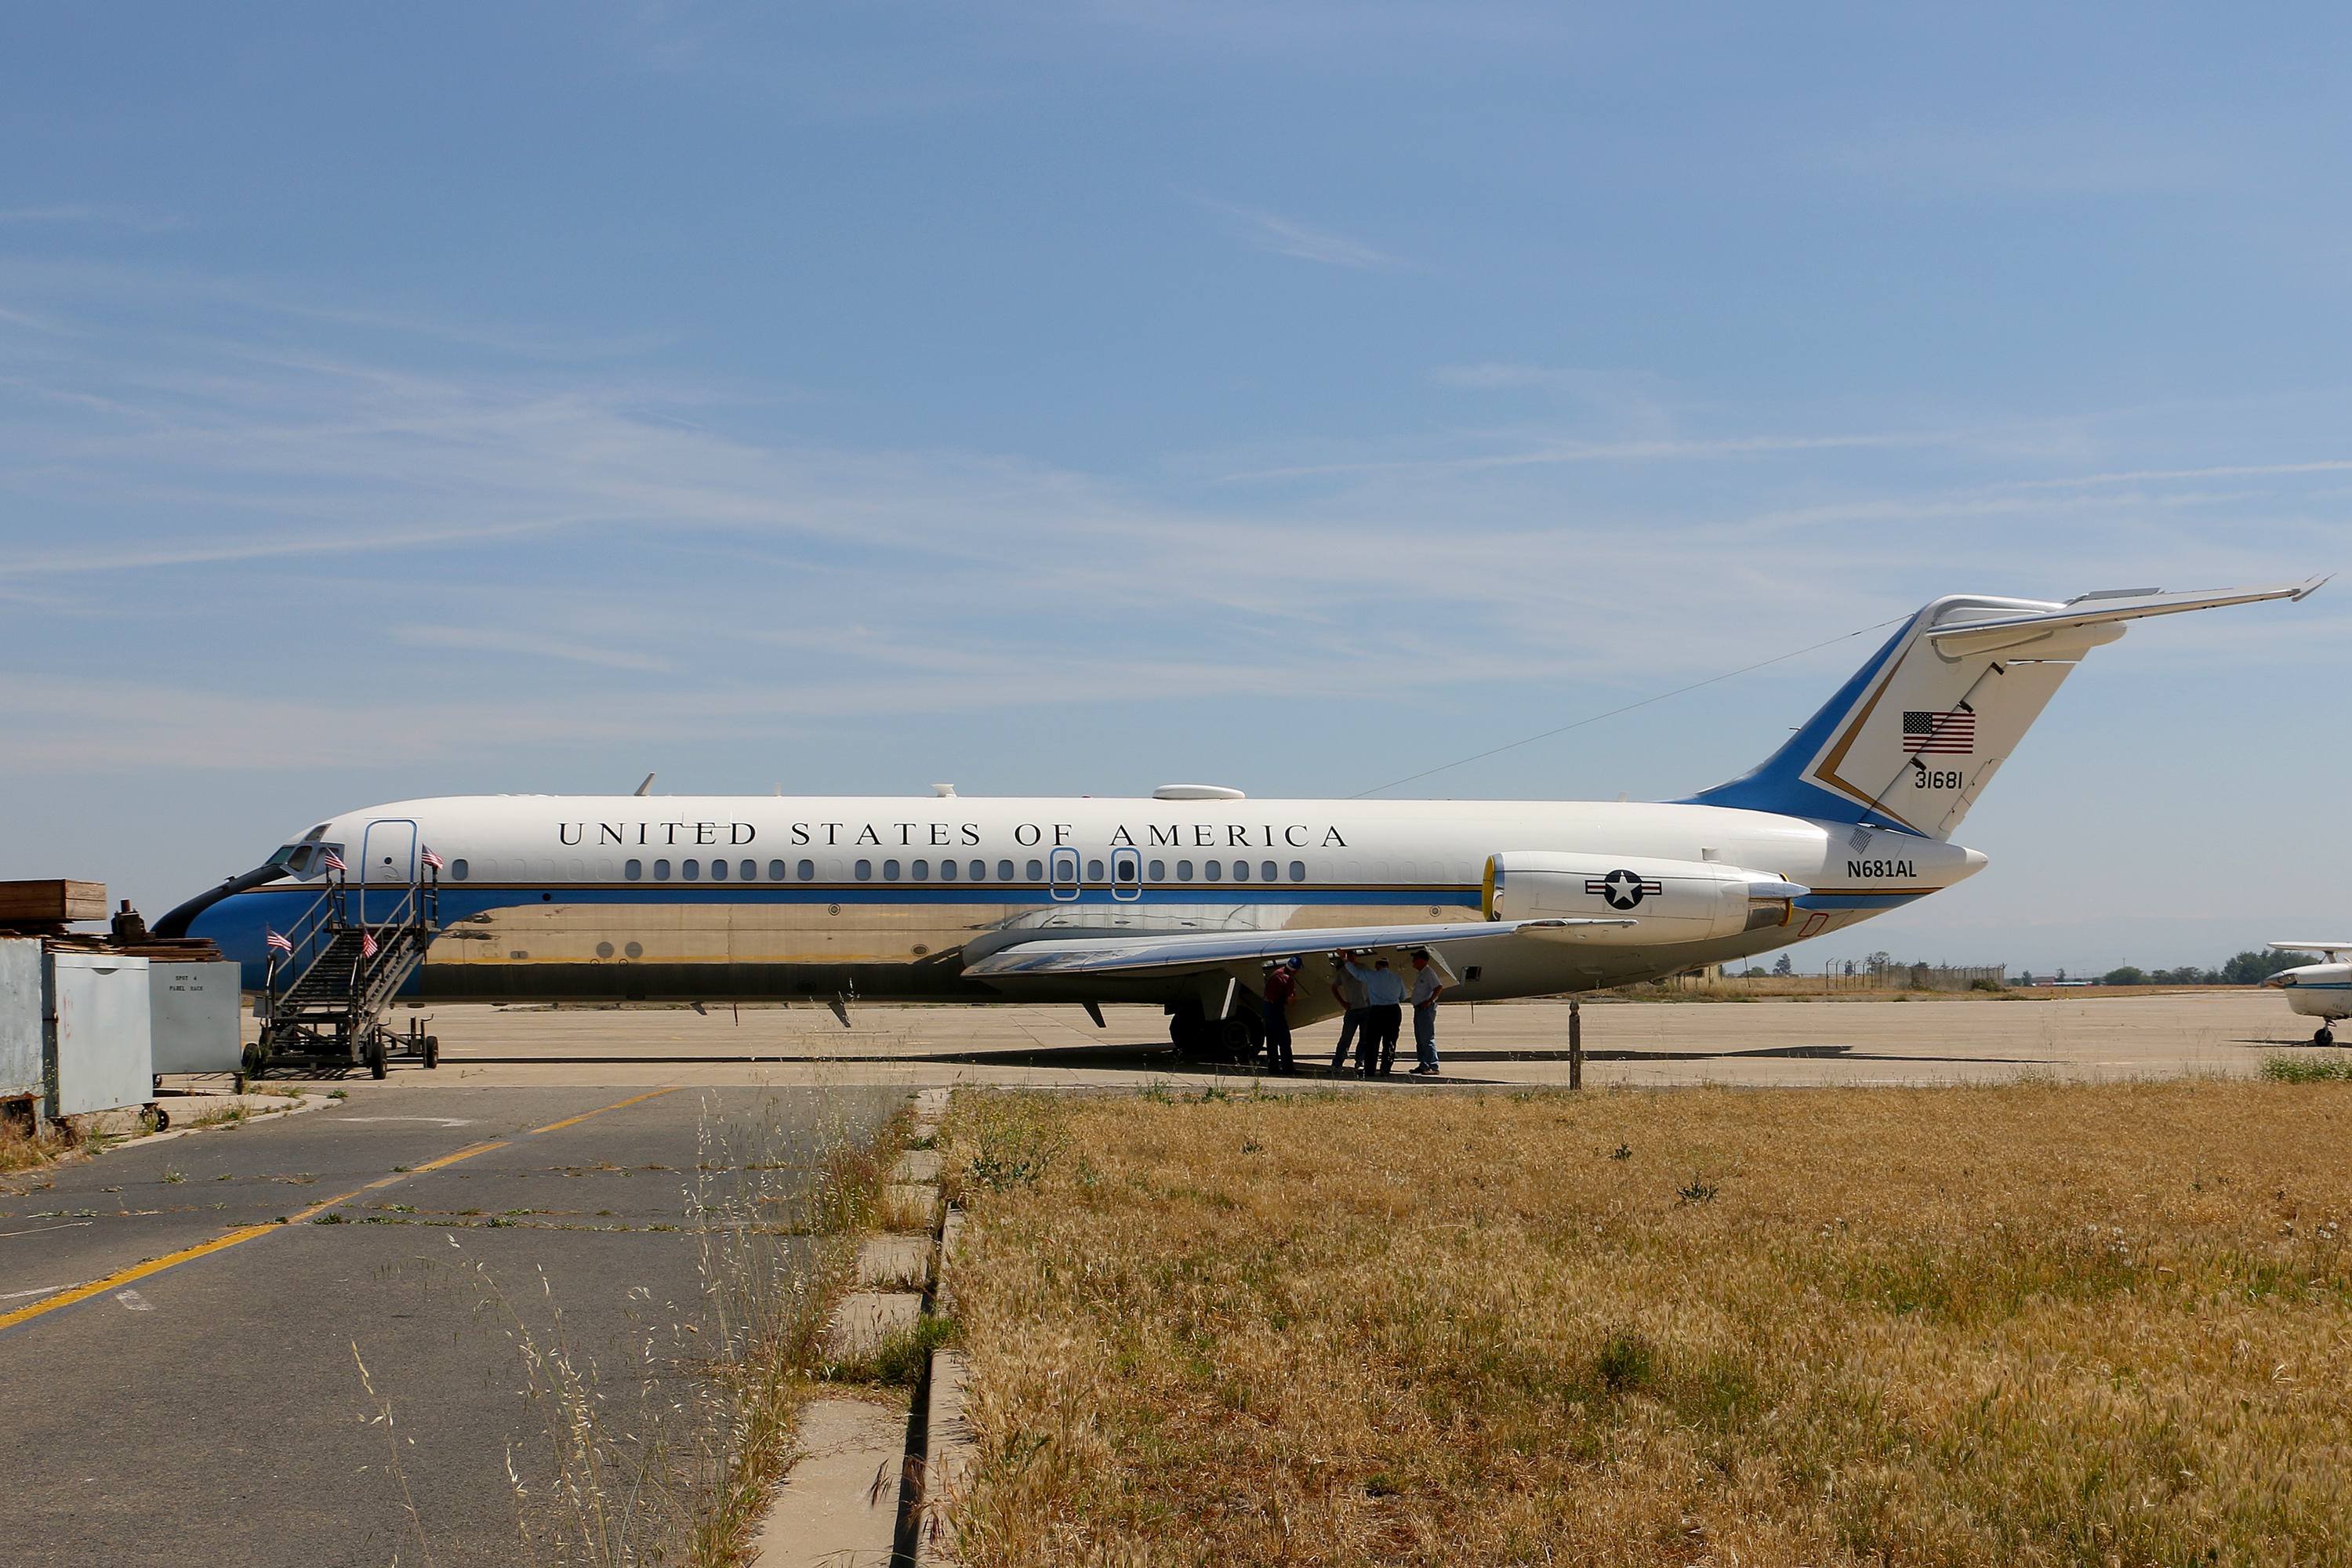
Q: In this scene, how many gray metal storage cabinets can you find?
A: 3